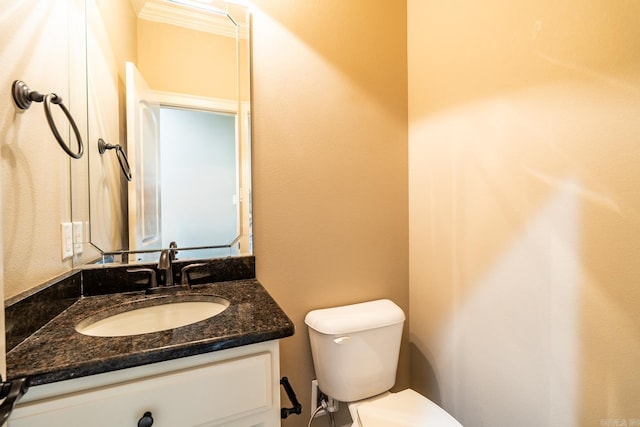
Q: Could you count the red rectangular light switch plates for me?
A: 0